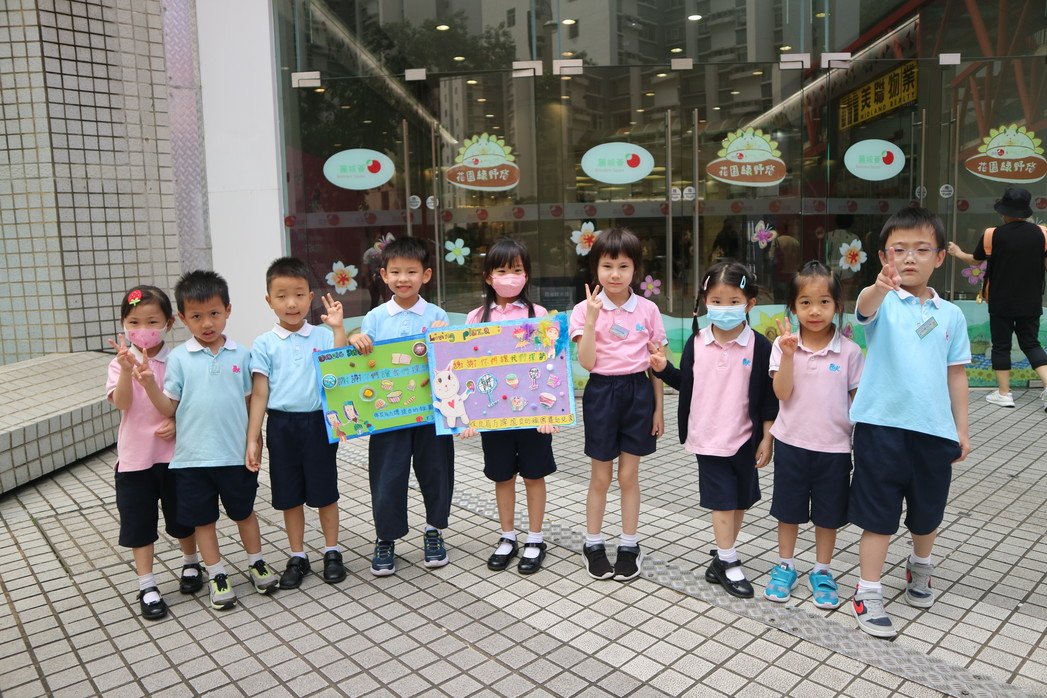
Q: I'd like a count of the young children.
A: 9